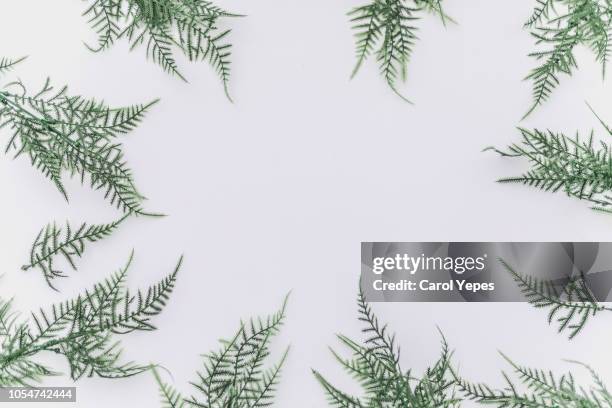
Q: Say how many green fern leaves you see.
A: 11